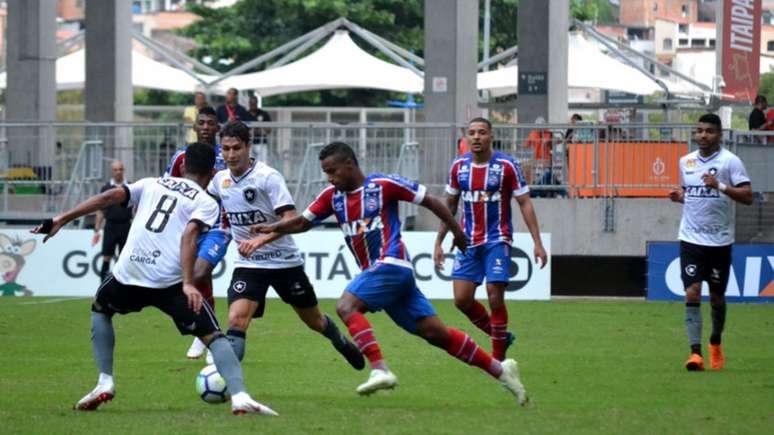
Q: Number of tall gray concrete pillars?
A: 4